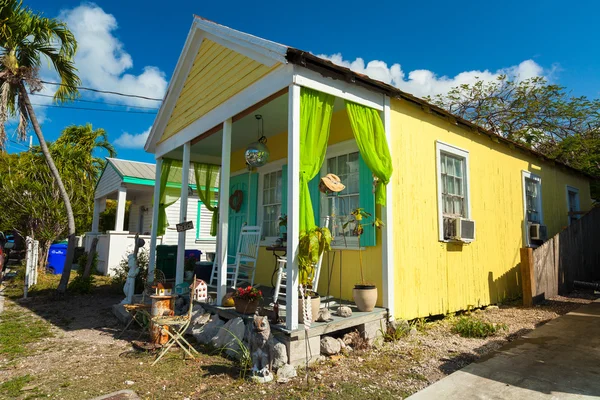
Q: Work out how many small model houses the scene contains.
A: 3